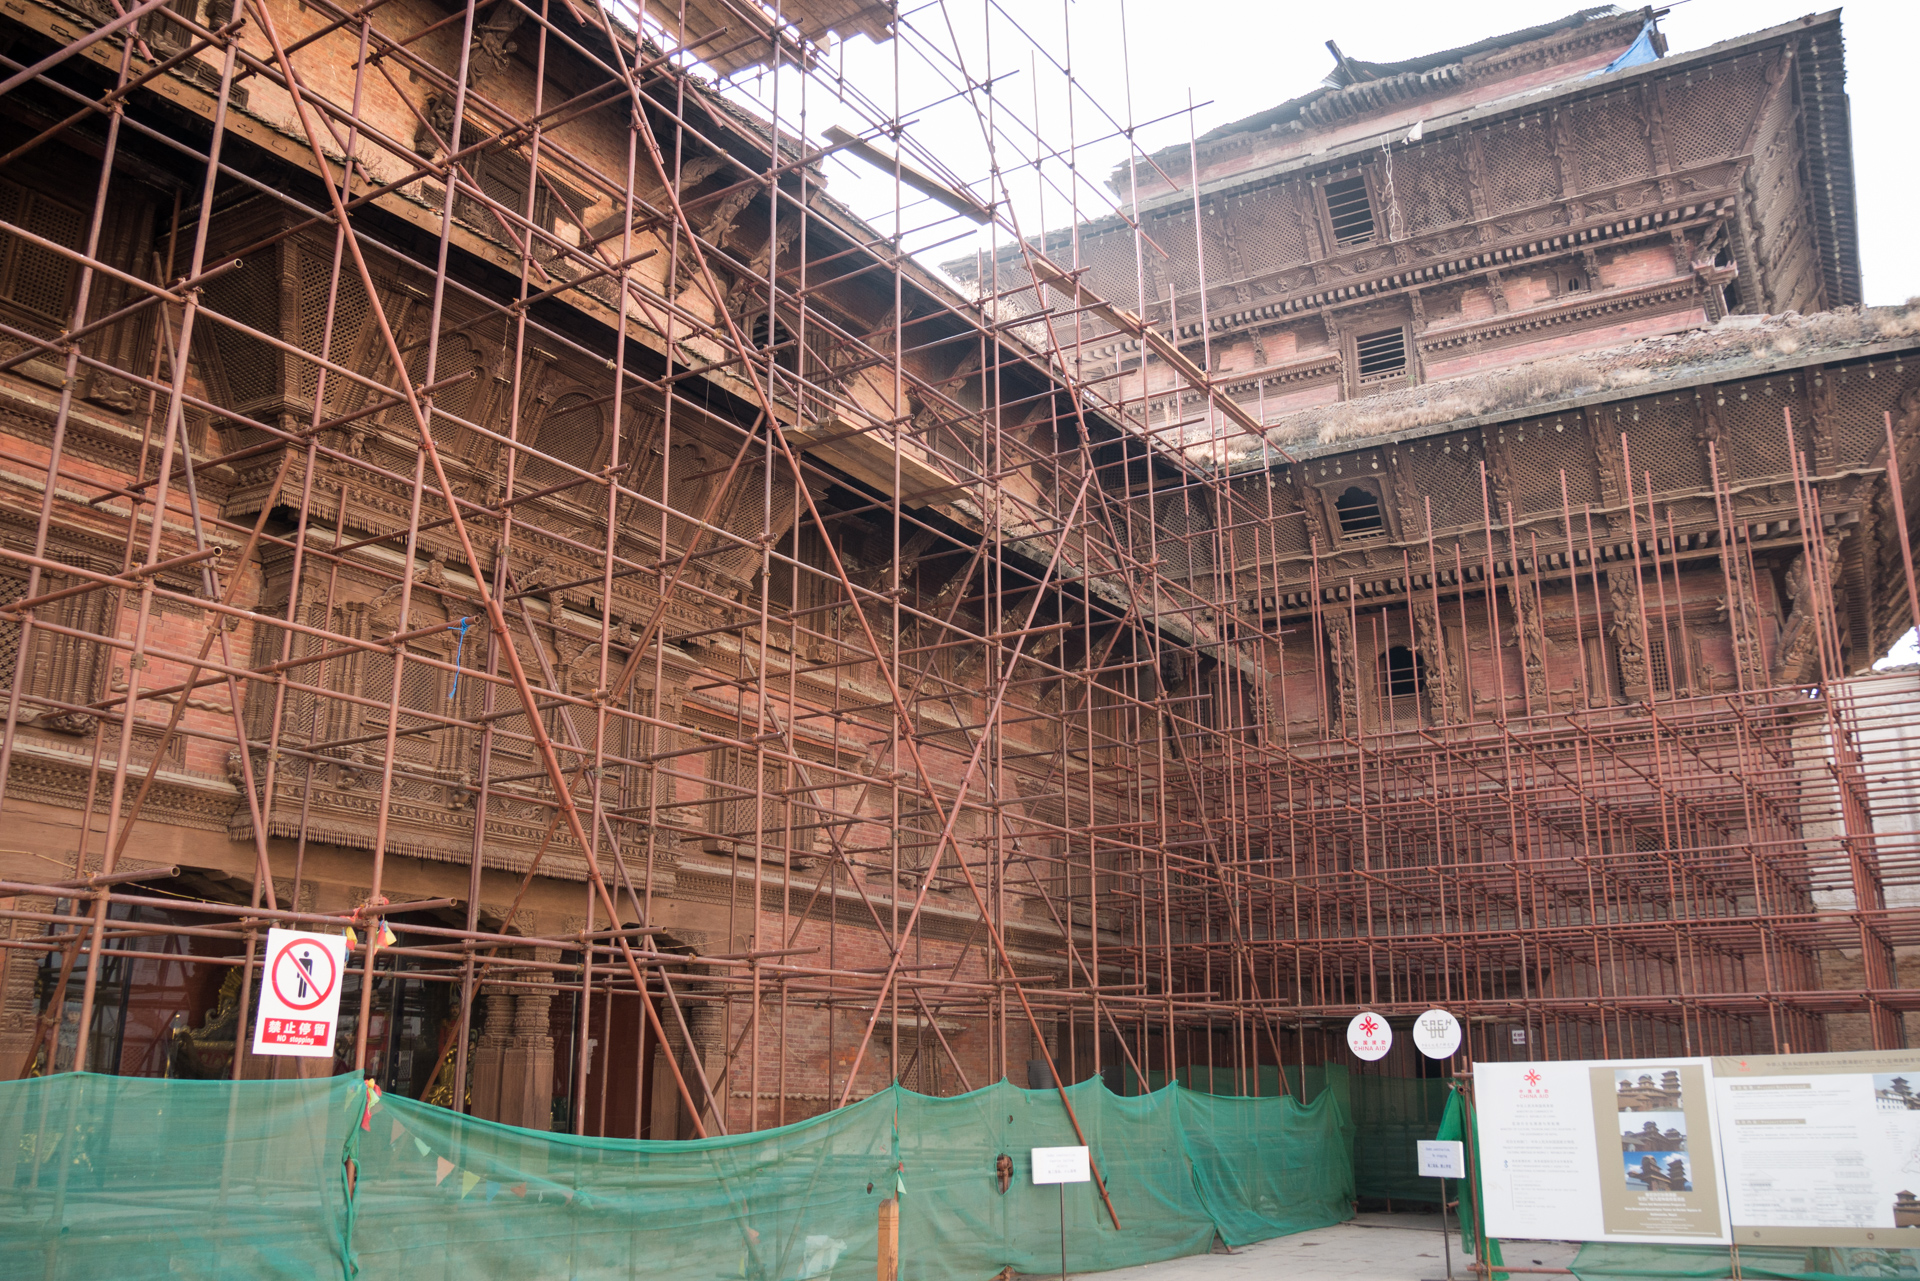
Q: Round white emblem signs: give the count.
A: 2